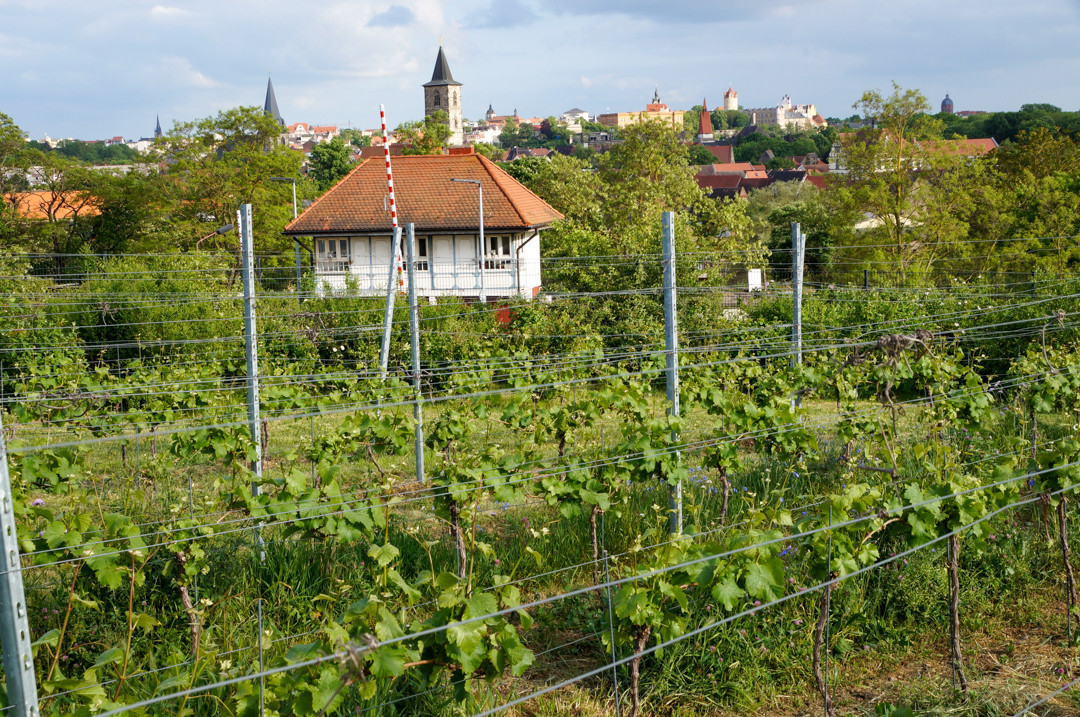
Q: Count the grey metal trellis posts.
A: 7